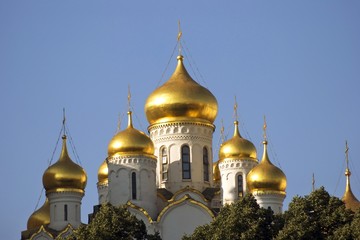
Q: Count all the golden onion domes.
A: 9